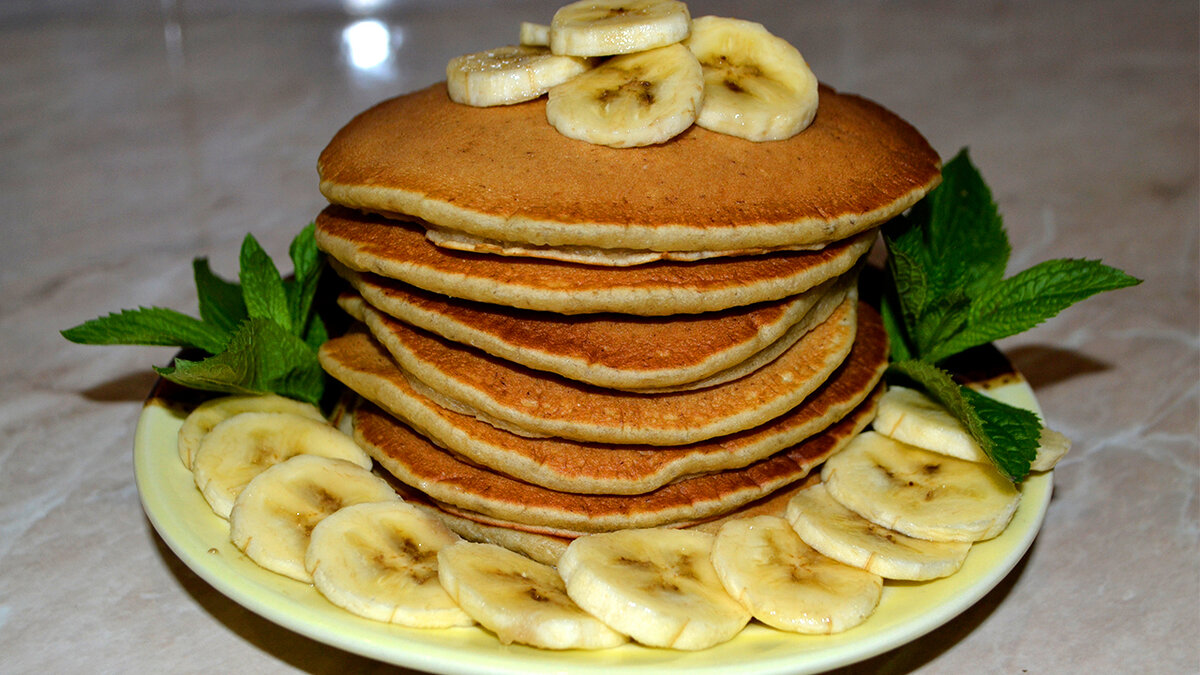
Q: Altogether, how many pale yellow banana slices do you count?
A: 15